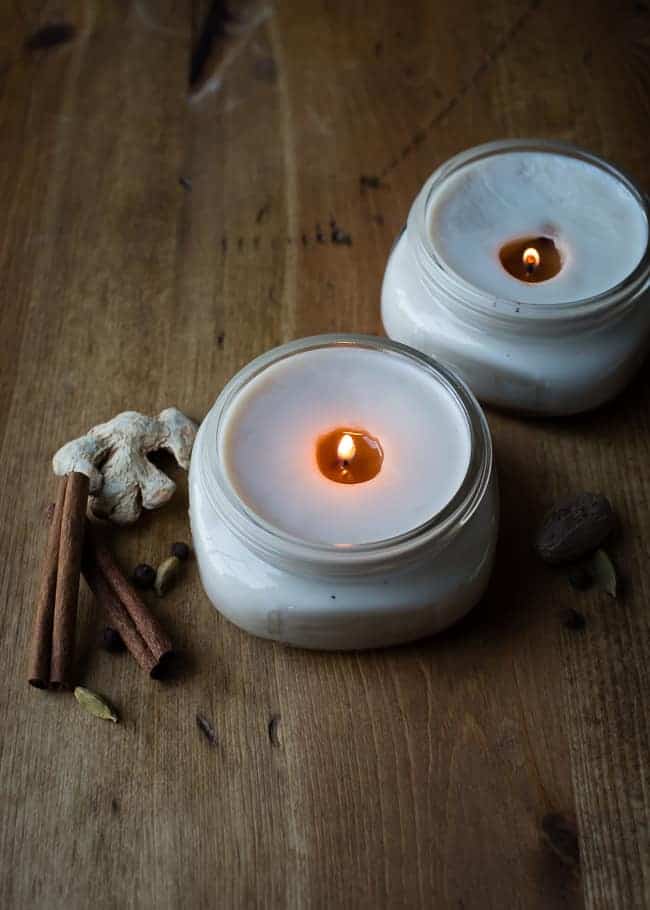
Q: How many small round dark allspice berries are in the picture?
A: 5